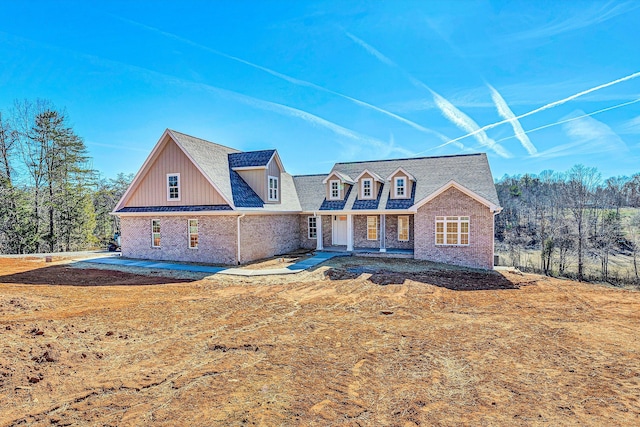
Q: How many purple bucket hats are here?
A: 0